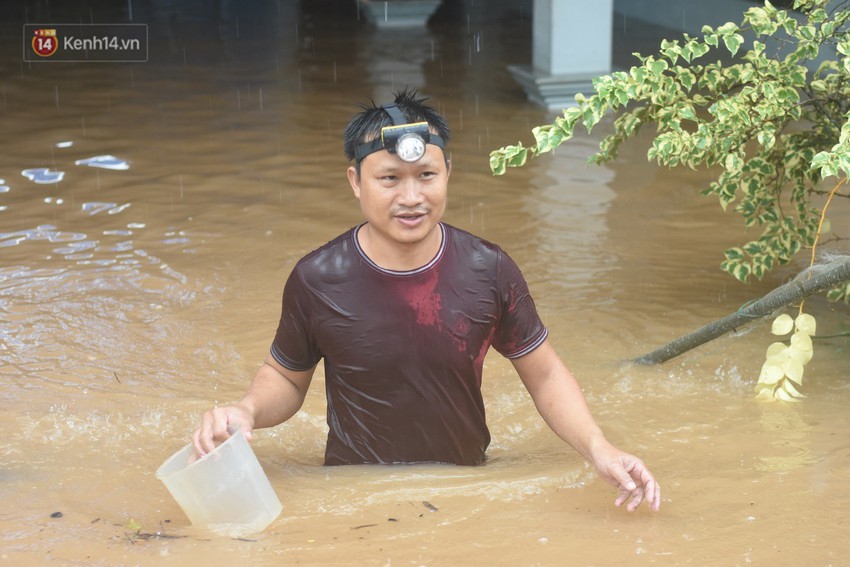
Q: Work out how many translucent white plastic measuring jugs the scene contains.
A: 1